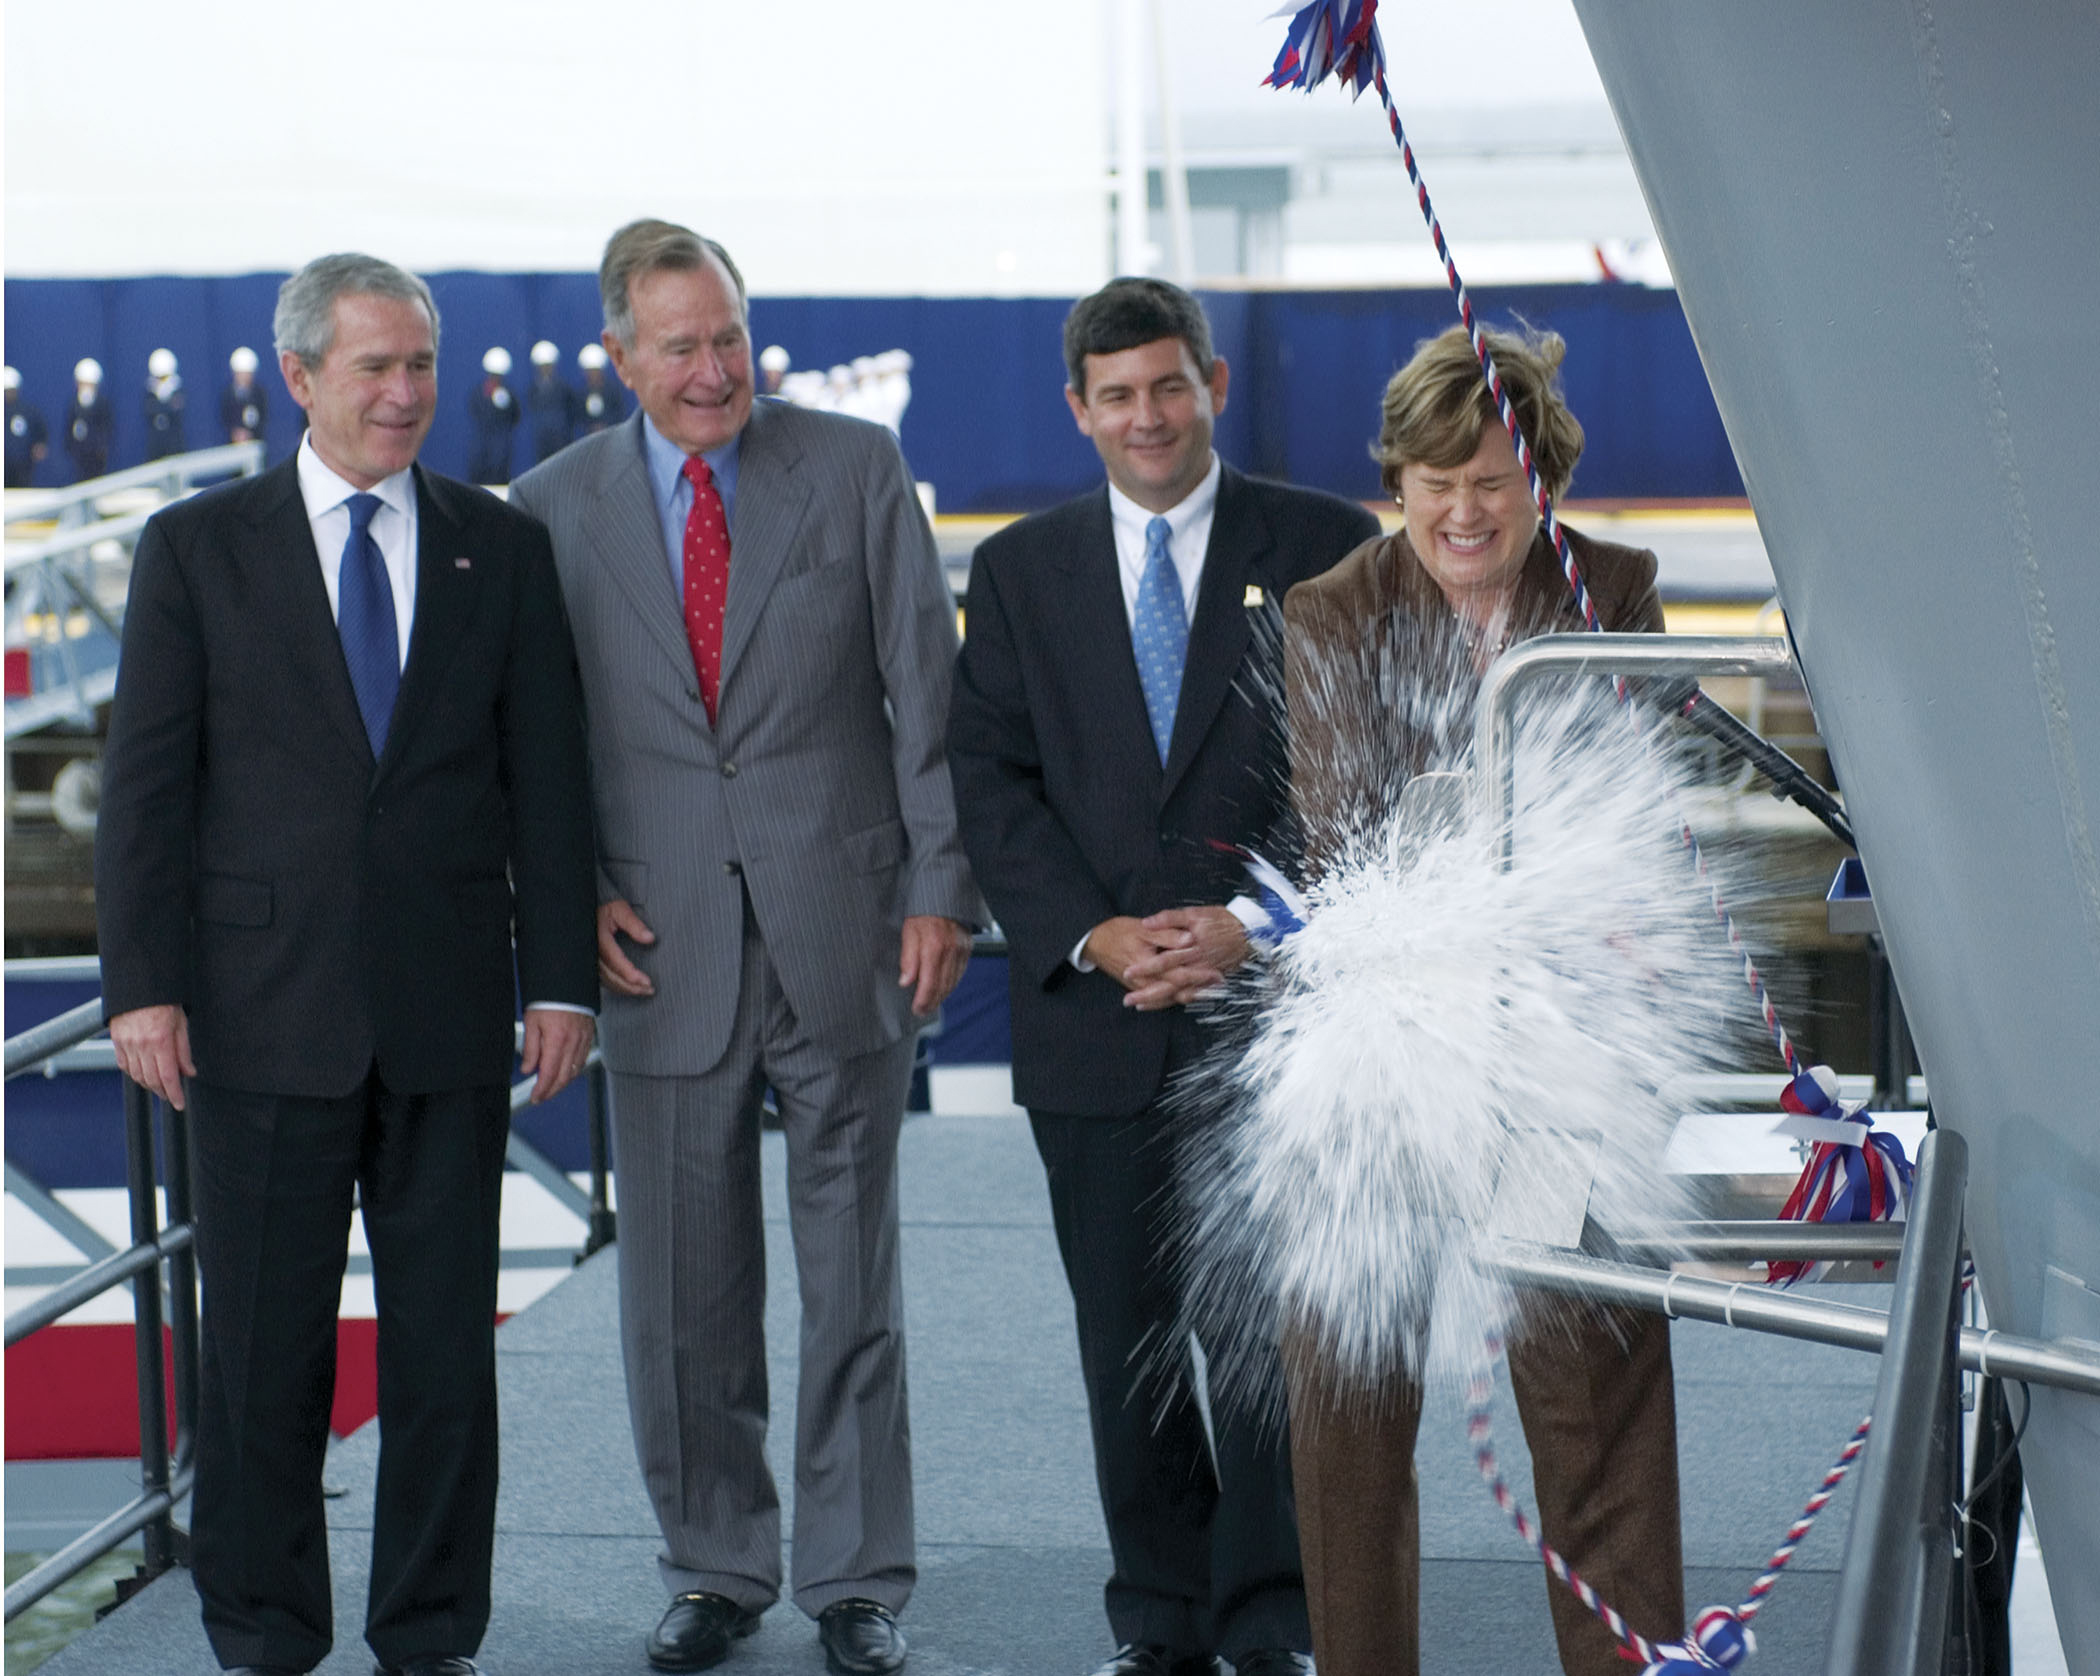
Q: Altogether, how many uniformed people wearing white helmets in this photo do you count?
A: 8